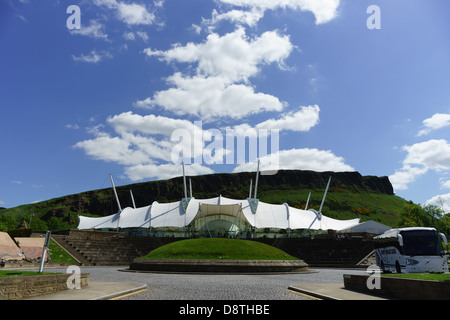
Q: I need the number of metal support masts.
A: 8